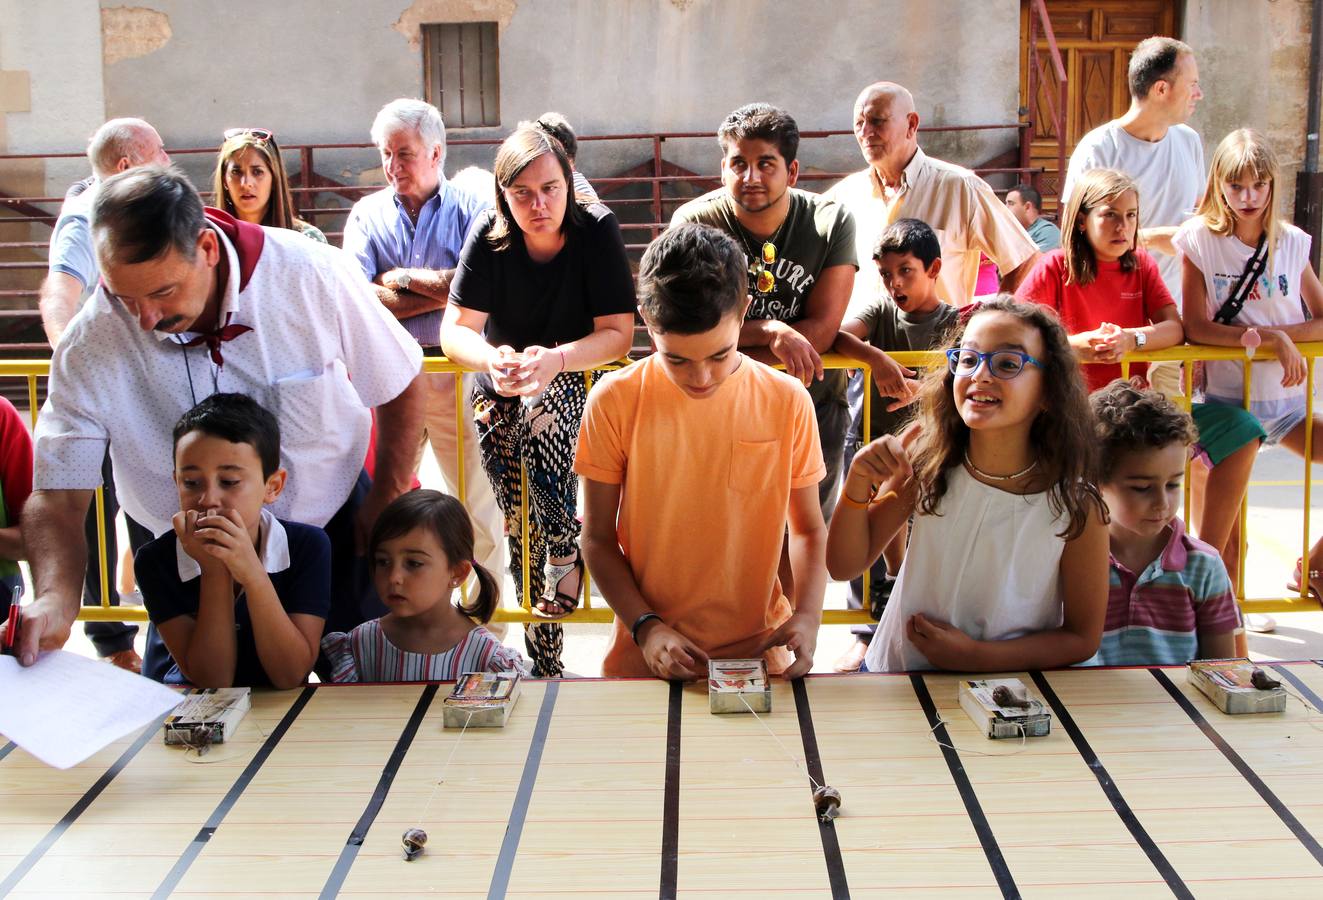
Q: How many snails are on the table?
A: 5